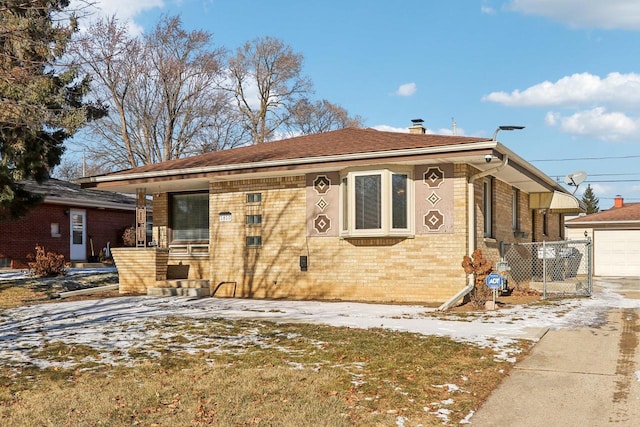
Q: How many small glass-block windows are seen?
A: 3